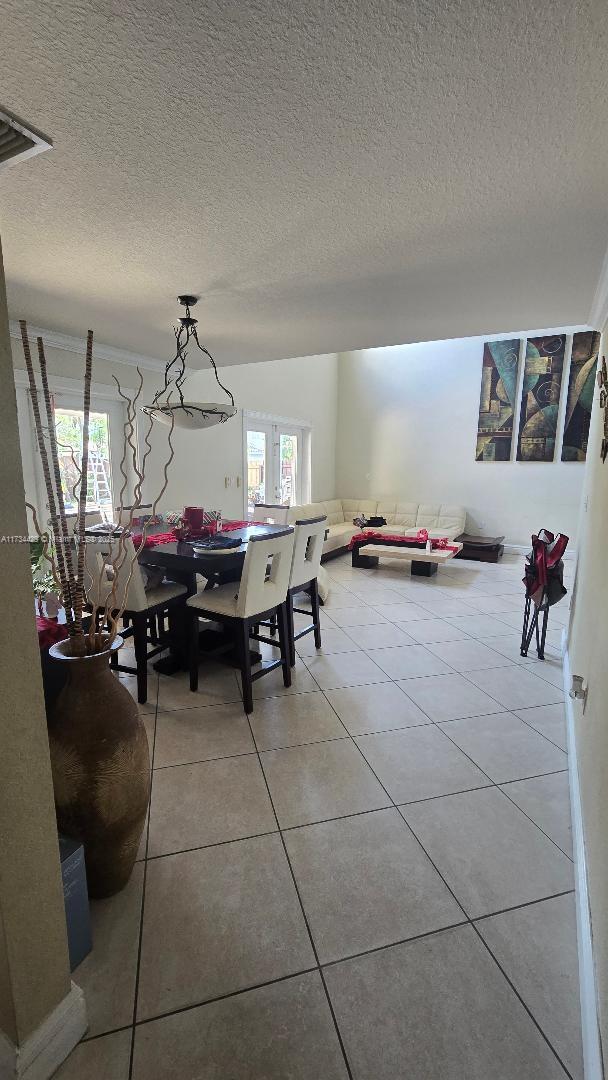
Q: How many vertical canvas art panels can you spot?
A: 3